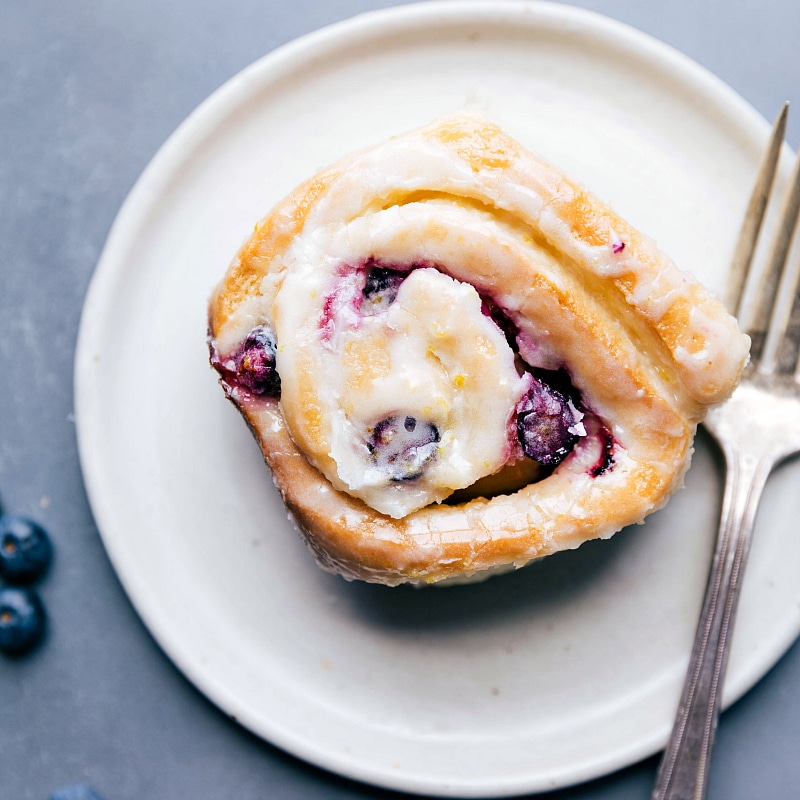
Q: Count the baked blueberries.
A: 4